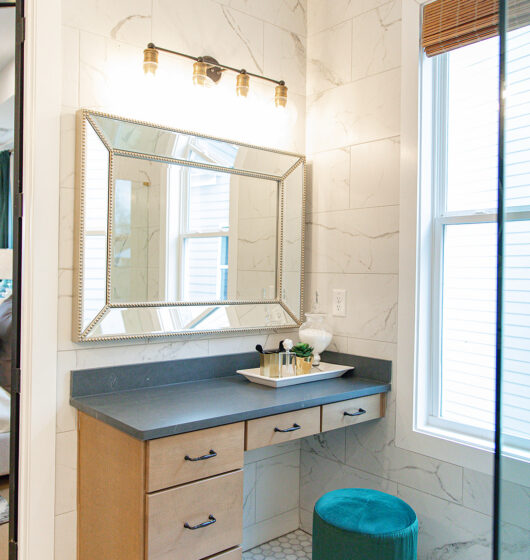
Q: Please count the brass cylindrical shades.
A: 4